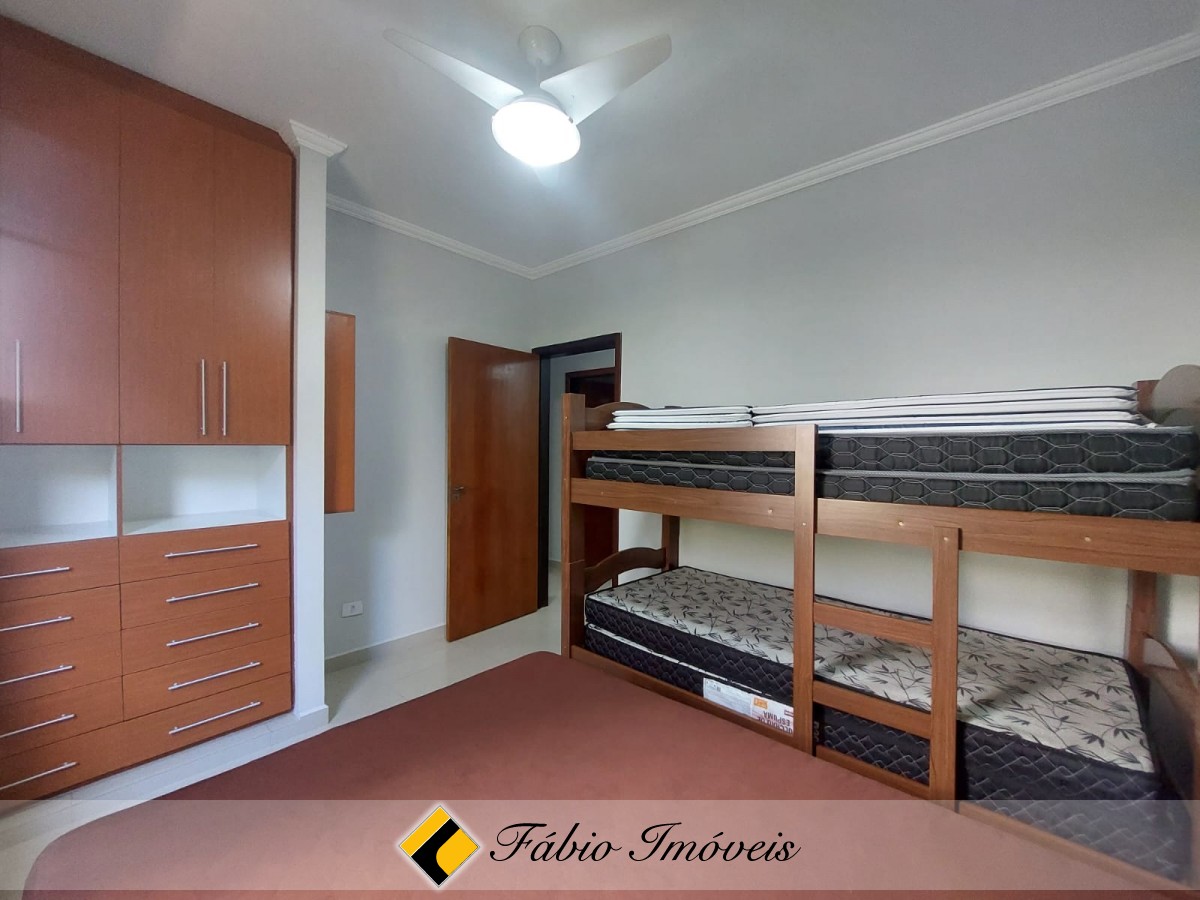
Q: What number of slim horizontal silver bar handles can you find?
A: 10